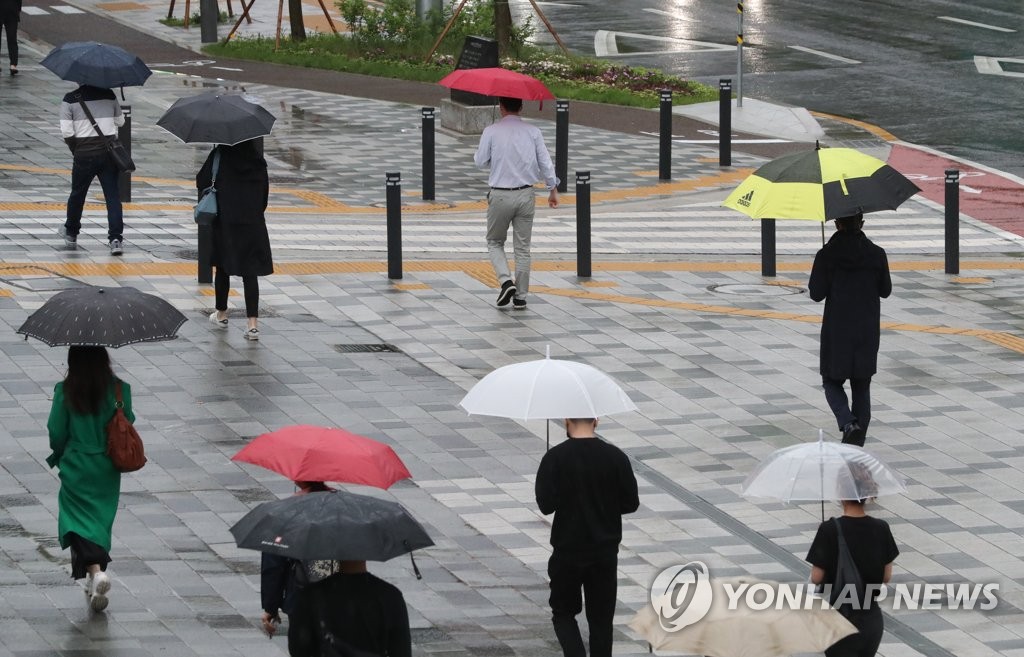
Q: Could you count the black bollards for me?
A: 10